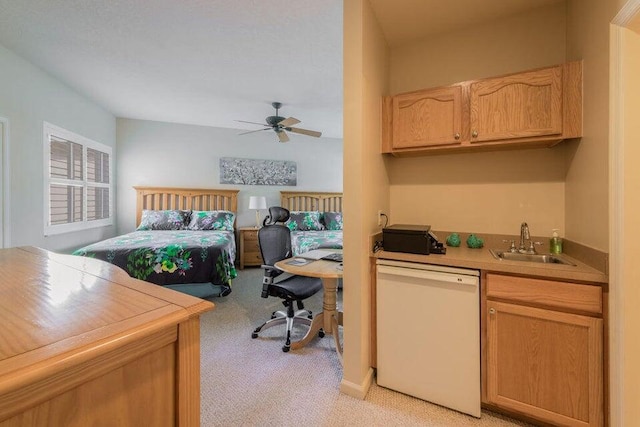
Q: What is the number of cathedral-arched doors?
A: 2